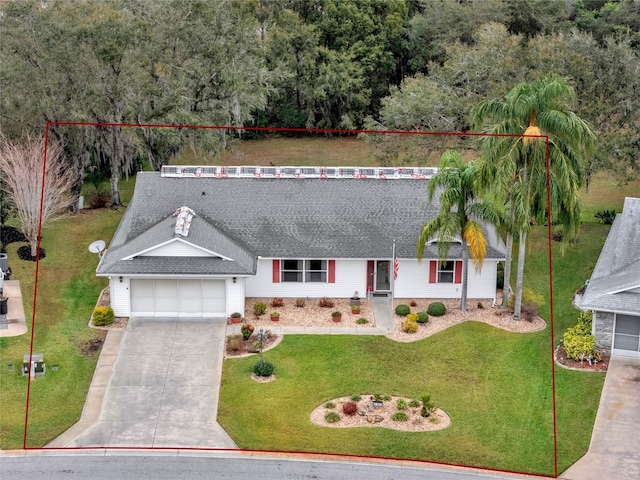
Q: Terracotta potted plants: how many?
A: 4